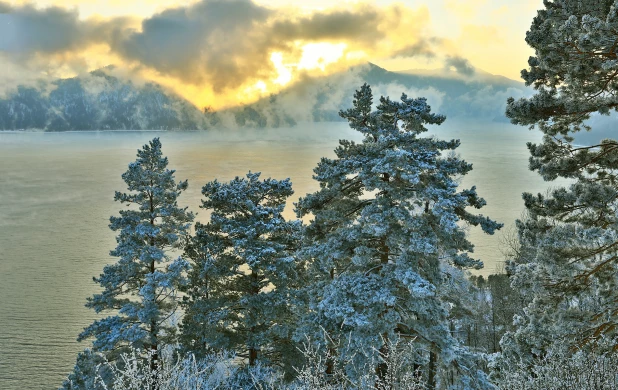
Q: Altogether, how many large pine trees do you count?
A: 4